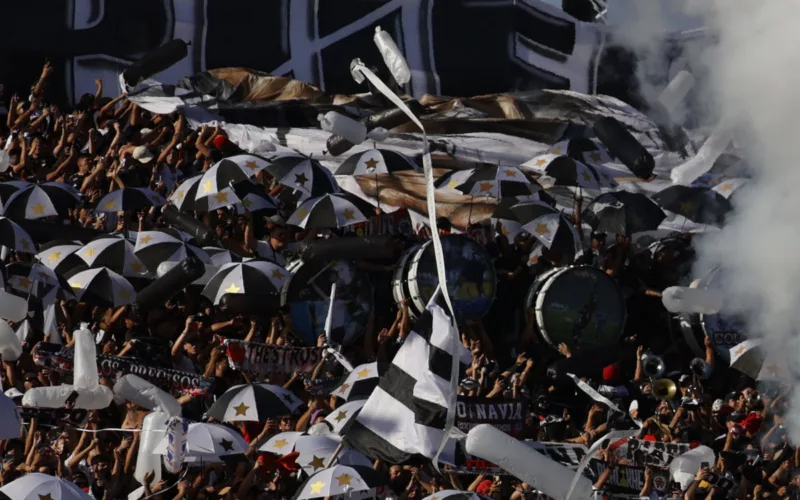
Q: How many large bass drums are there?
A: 4